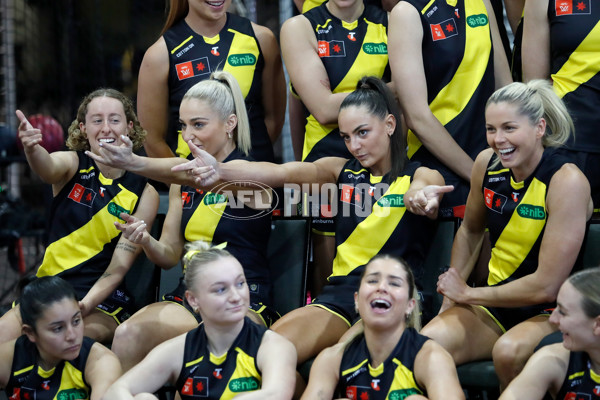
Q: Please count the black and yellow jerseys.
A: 12